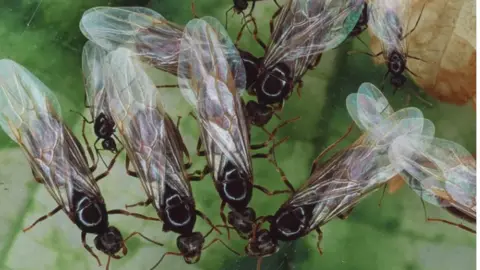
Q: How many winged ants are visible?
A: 9